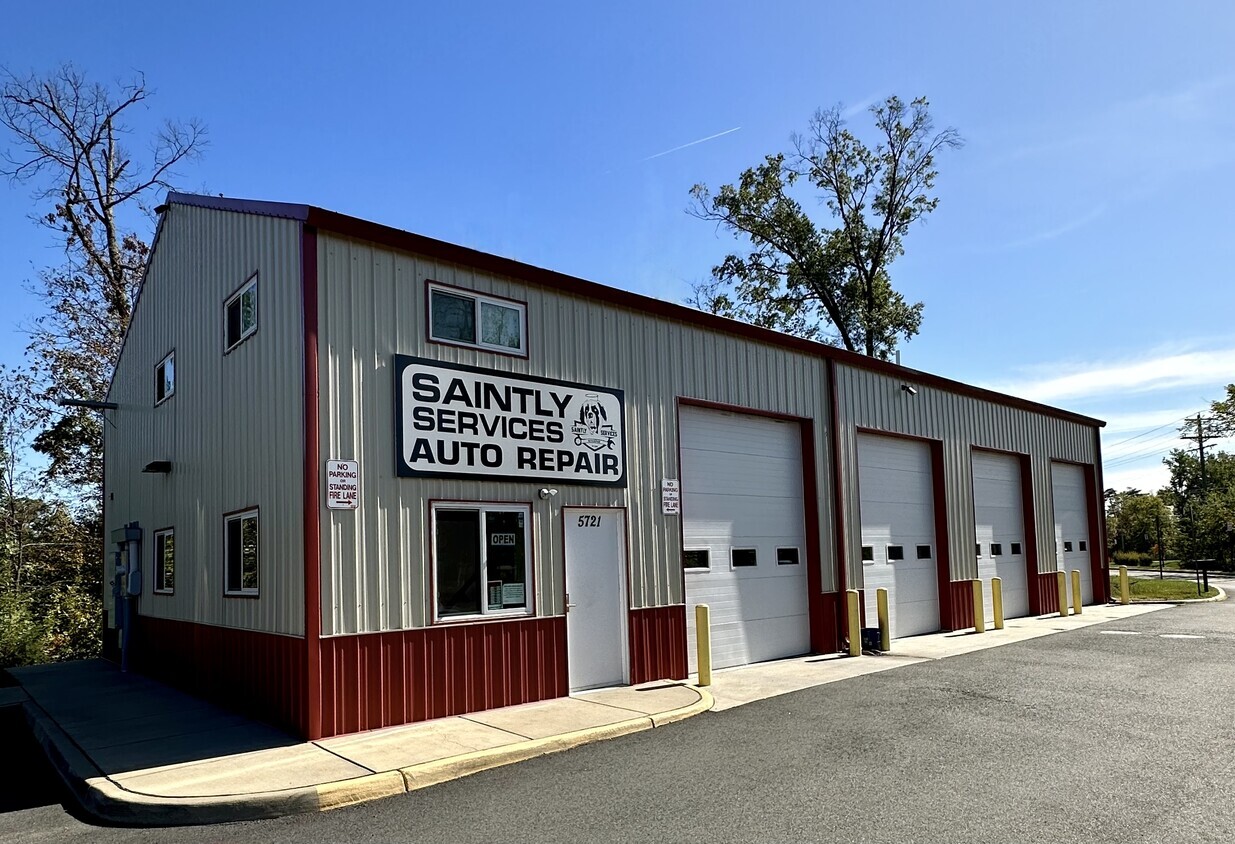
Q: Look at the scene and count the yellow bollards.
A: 8